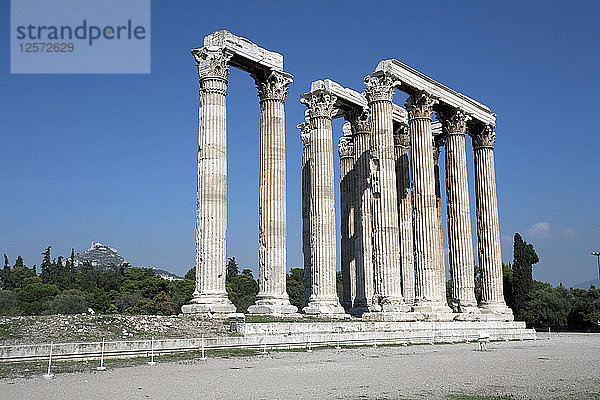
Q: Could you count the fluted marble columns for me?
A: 12